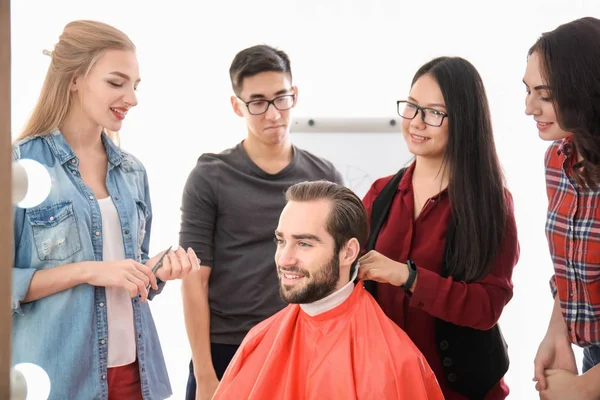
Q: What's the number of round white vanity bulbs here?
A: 2